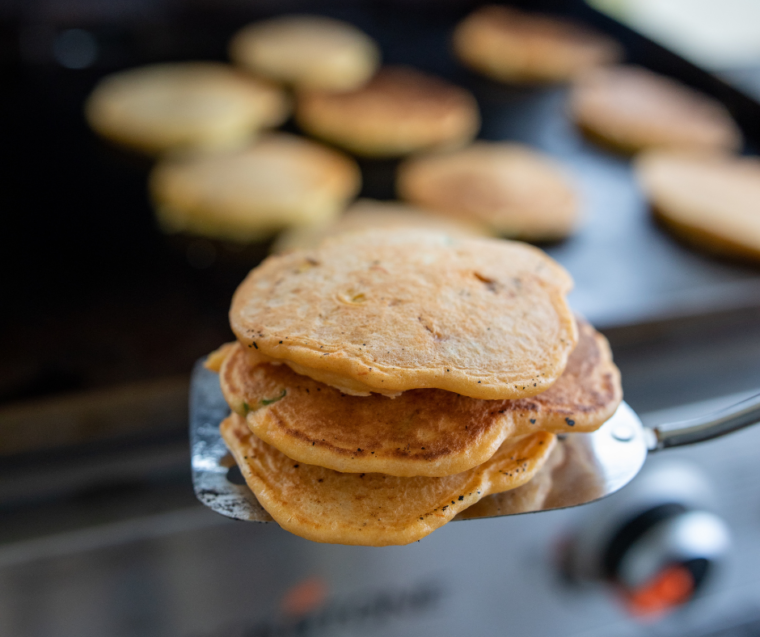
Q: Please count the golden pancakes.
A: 12